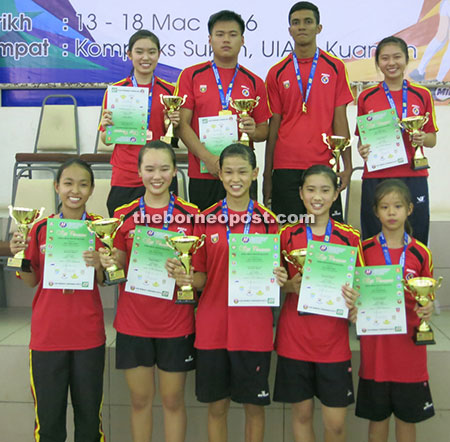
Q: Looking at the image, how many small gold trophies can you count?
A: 9